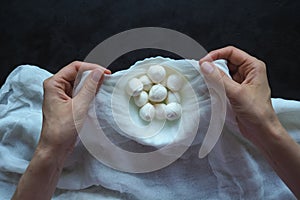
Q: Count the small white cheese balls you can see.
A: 10